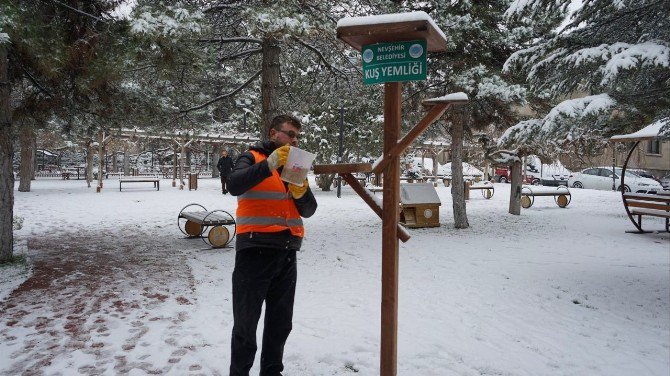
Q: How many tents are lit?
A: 0